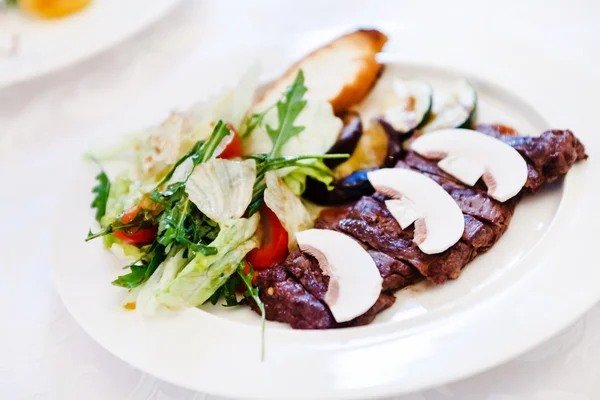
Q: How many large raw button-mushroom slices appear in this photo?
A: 3